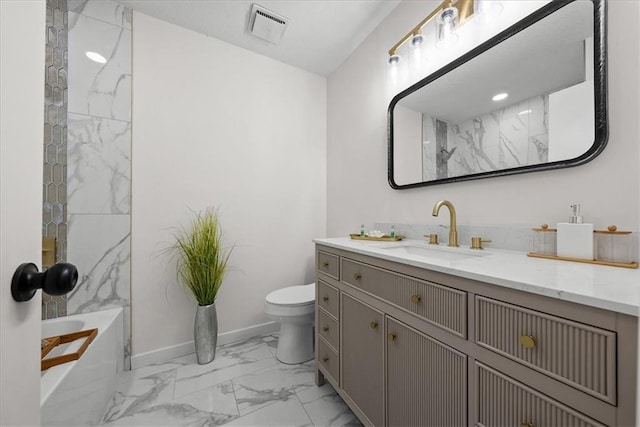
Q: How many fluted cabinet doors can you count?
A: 2